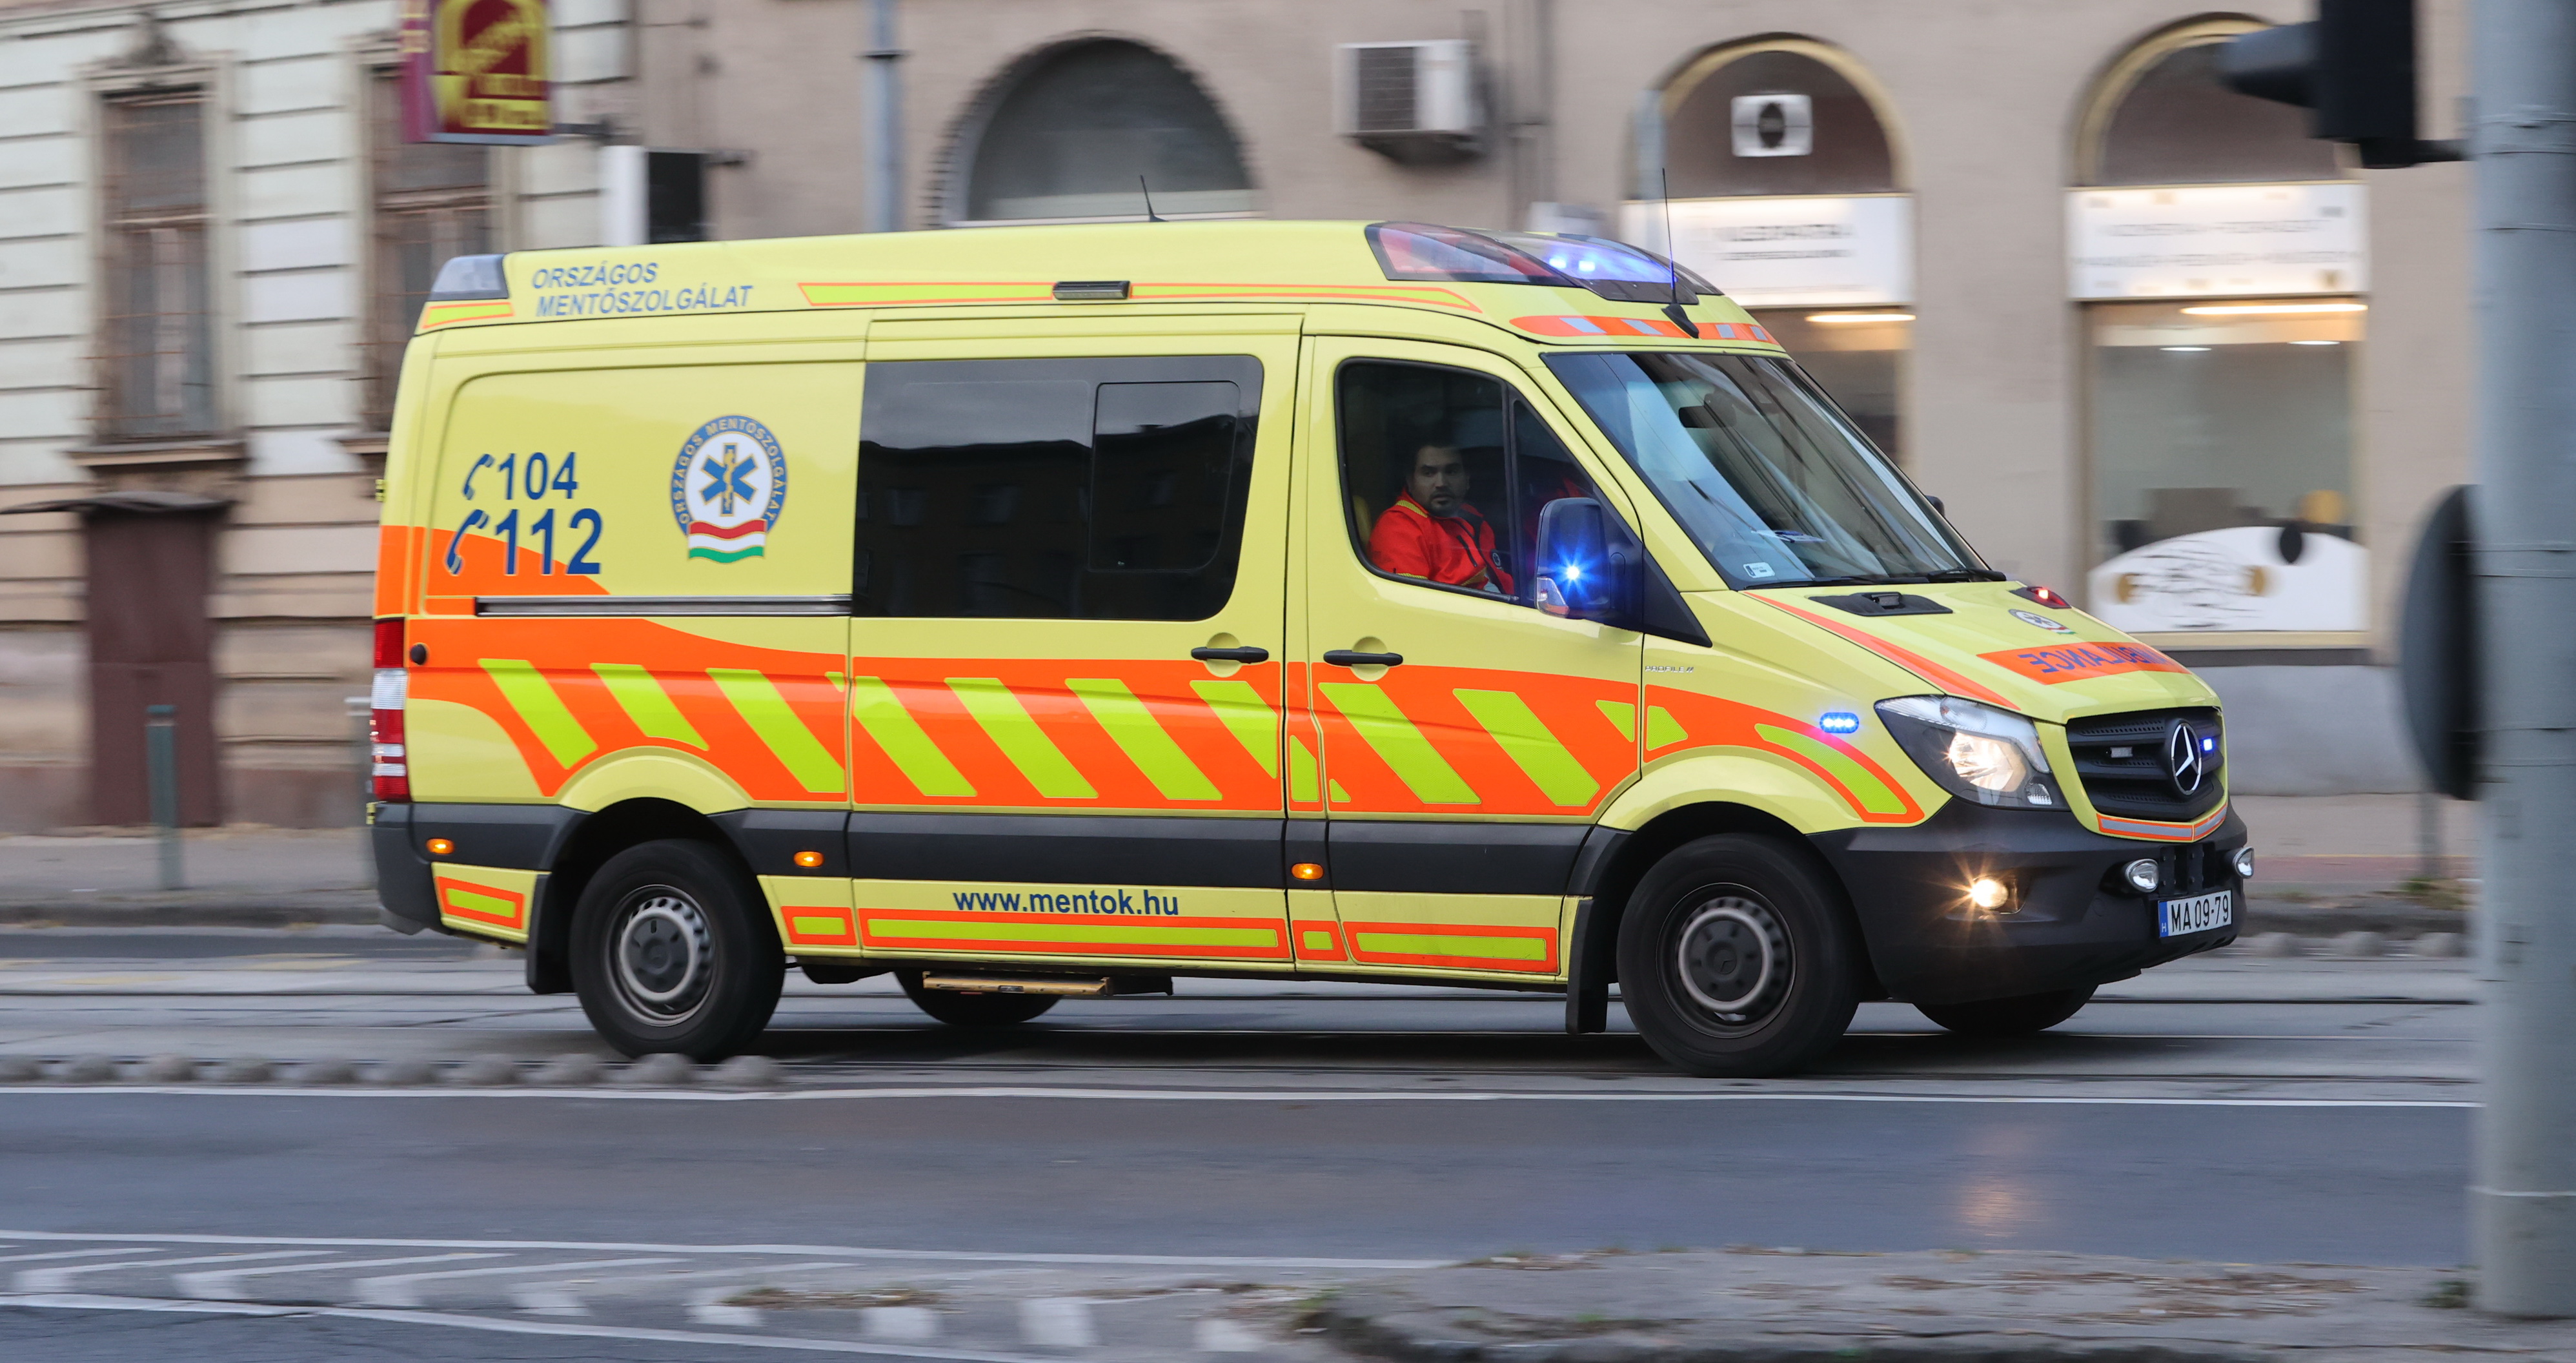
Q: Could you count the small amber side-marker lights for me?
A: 3